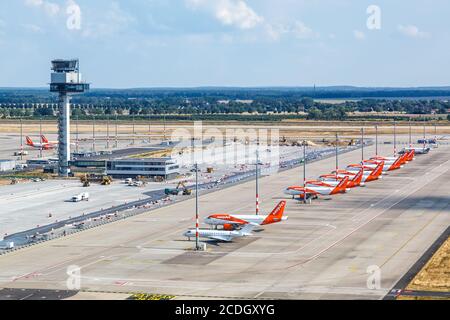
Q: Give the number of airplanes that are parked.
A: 12